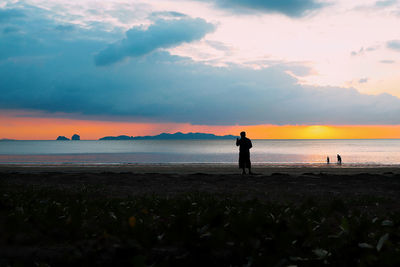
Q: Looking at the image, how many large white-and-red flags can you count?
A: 0